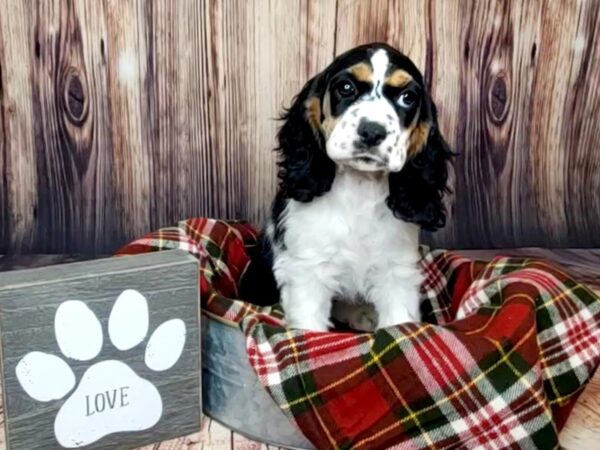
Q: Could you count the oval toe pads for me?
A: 4